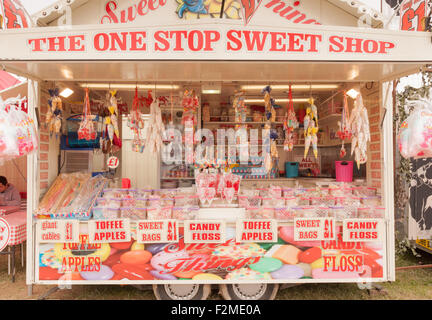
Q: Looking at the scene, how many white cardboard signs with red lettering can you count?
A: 7